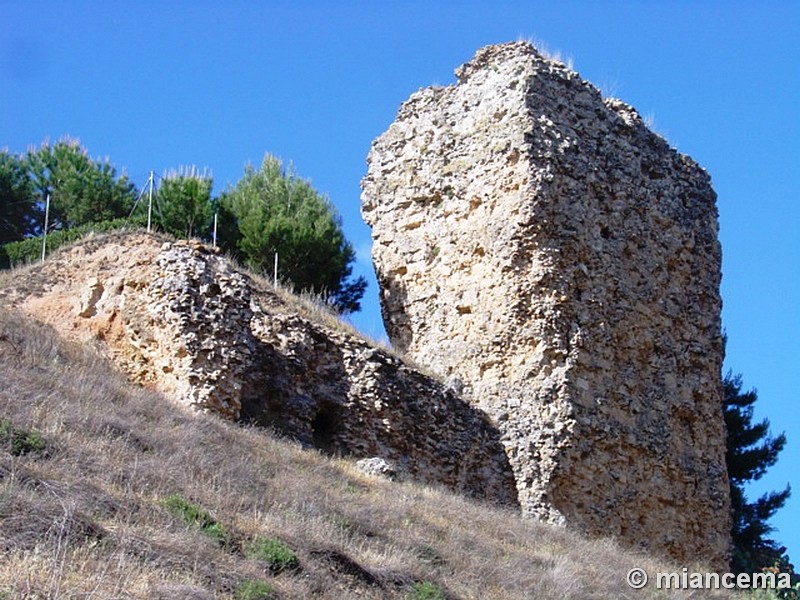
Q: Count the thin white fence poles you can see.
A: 4